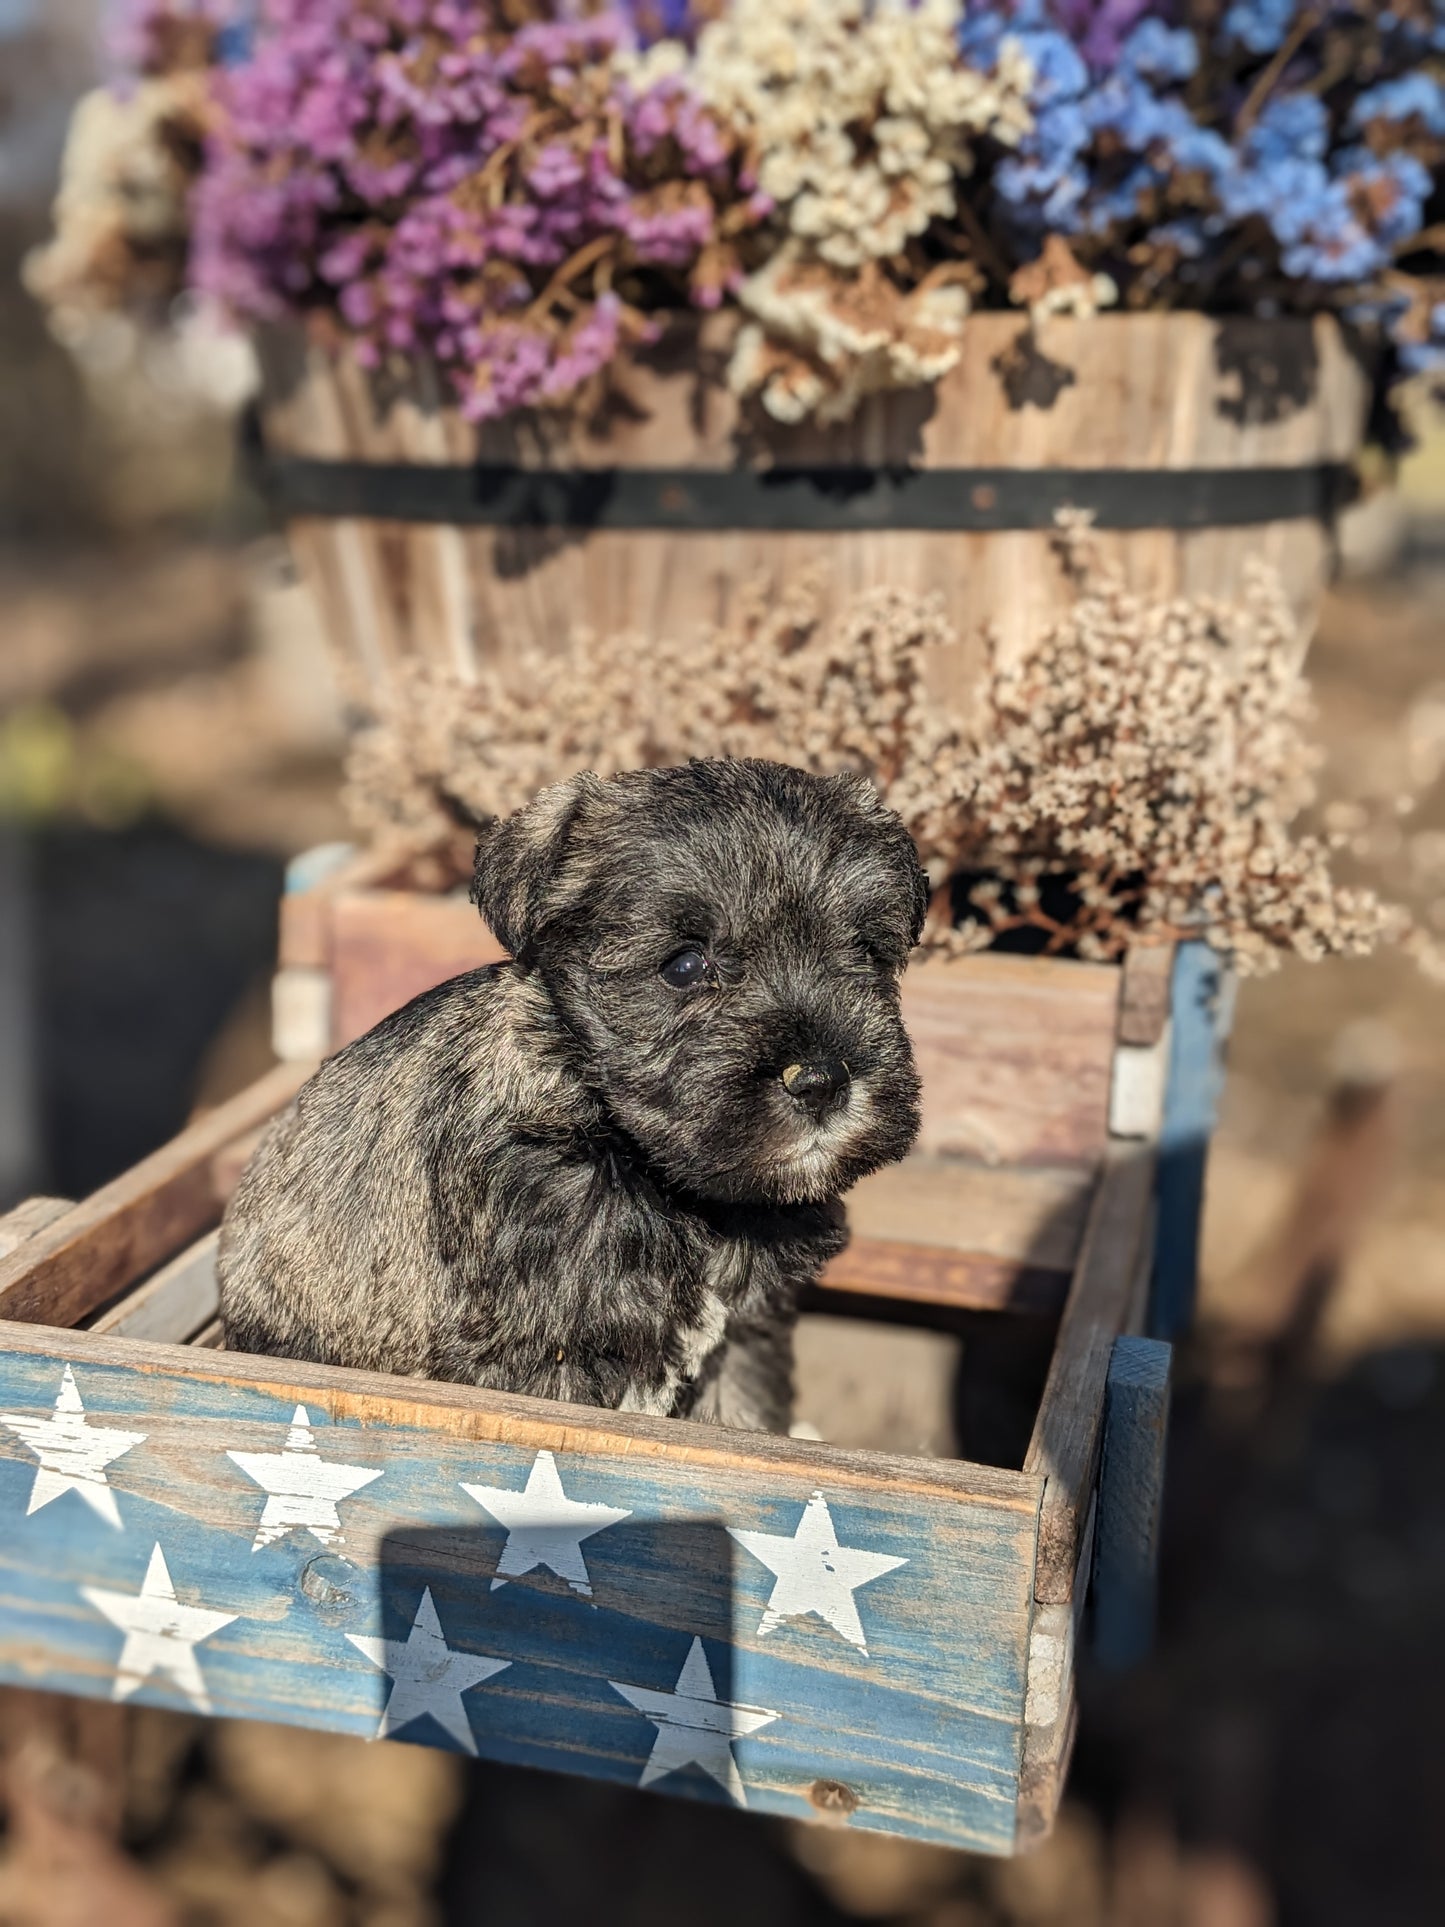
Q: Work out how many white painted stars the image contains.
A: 7